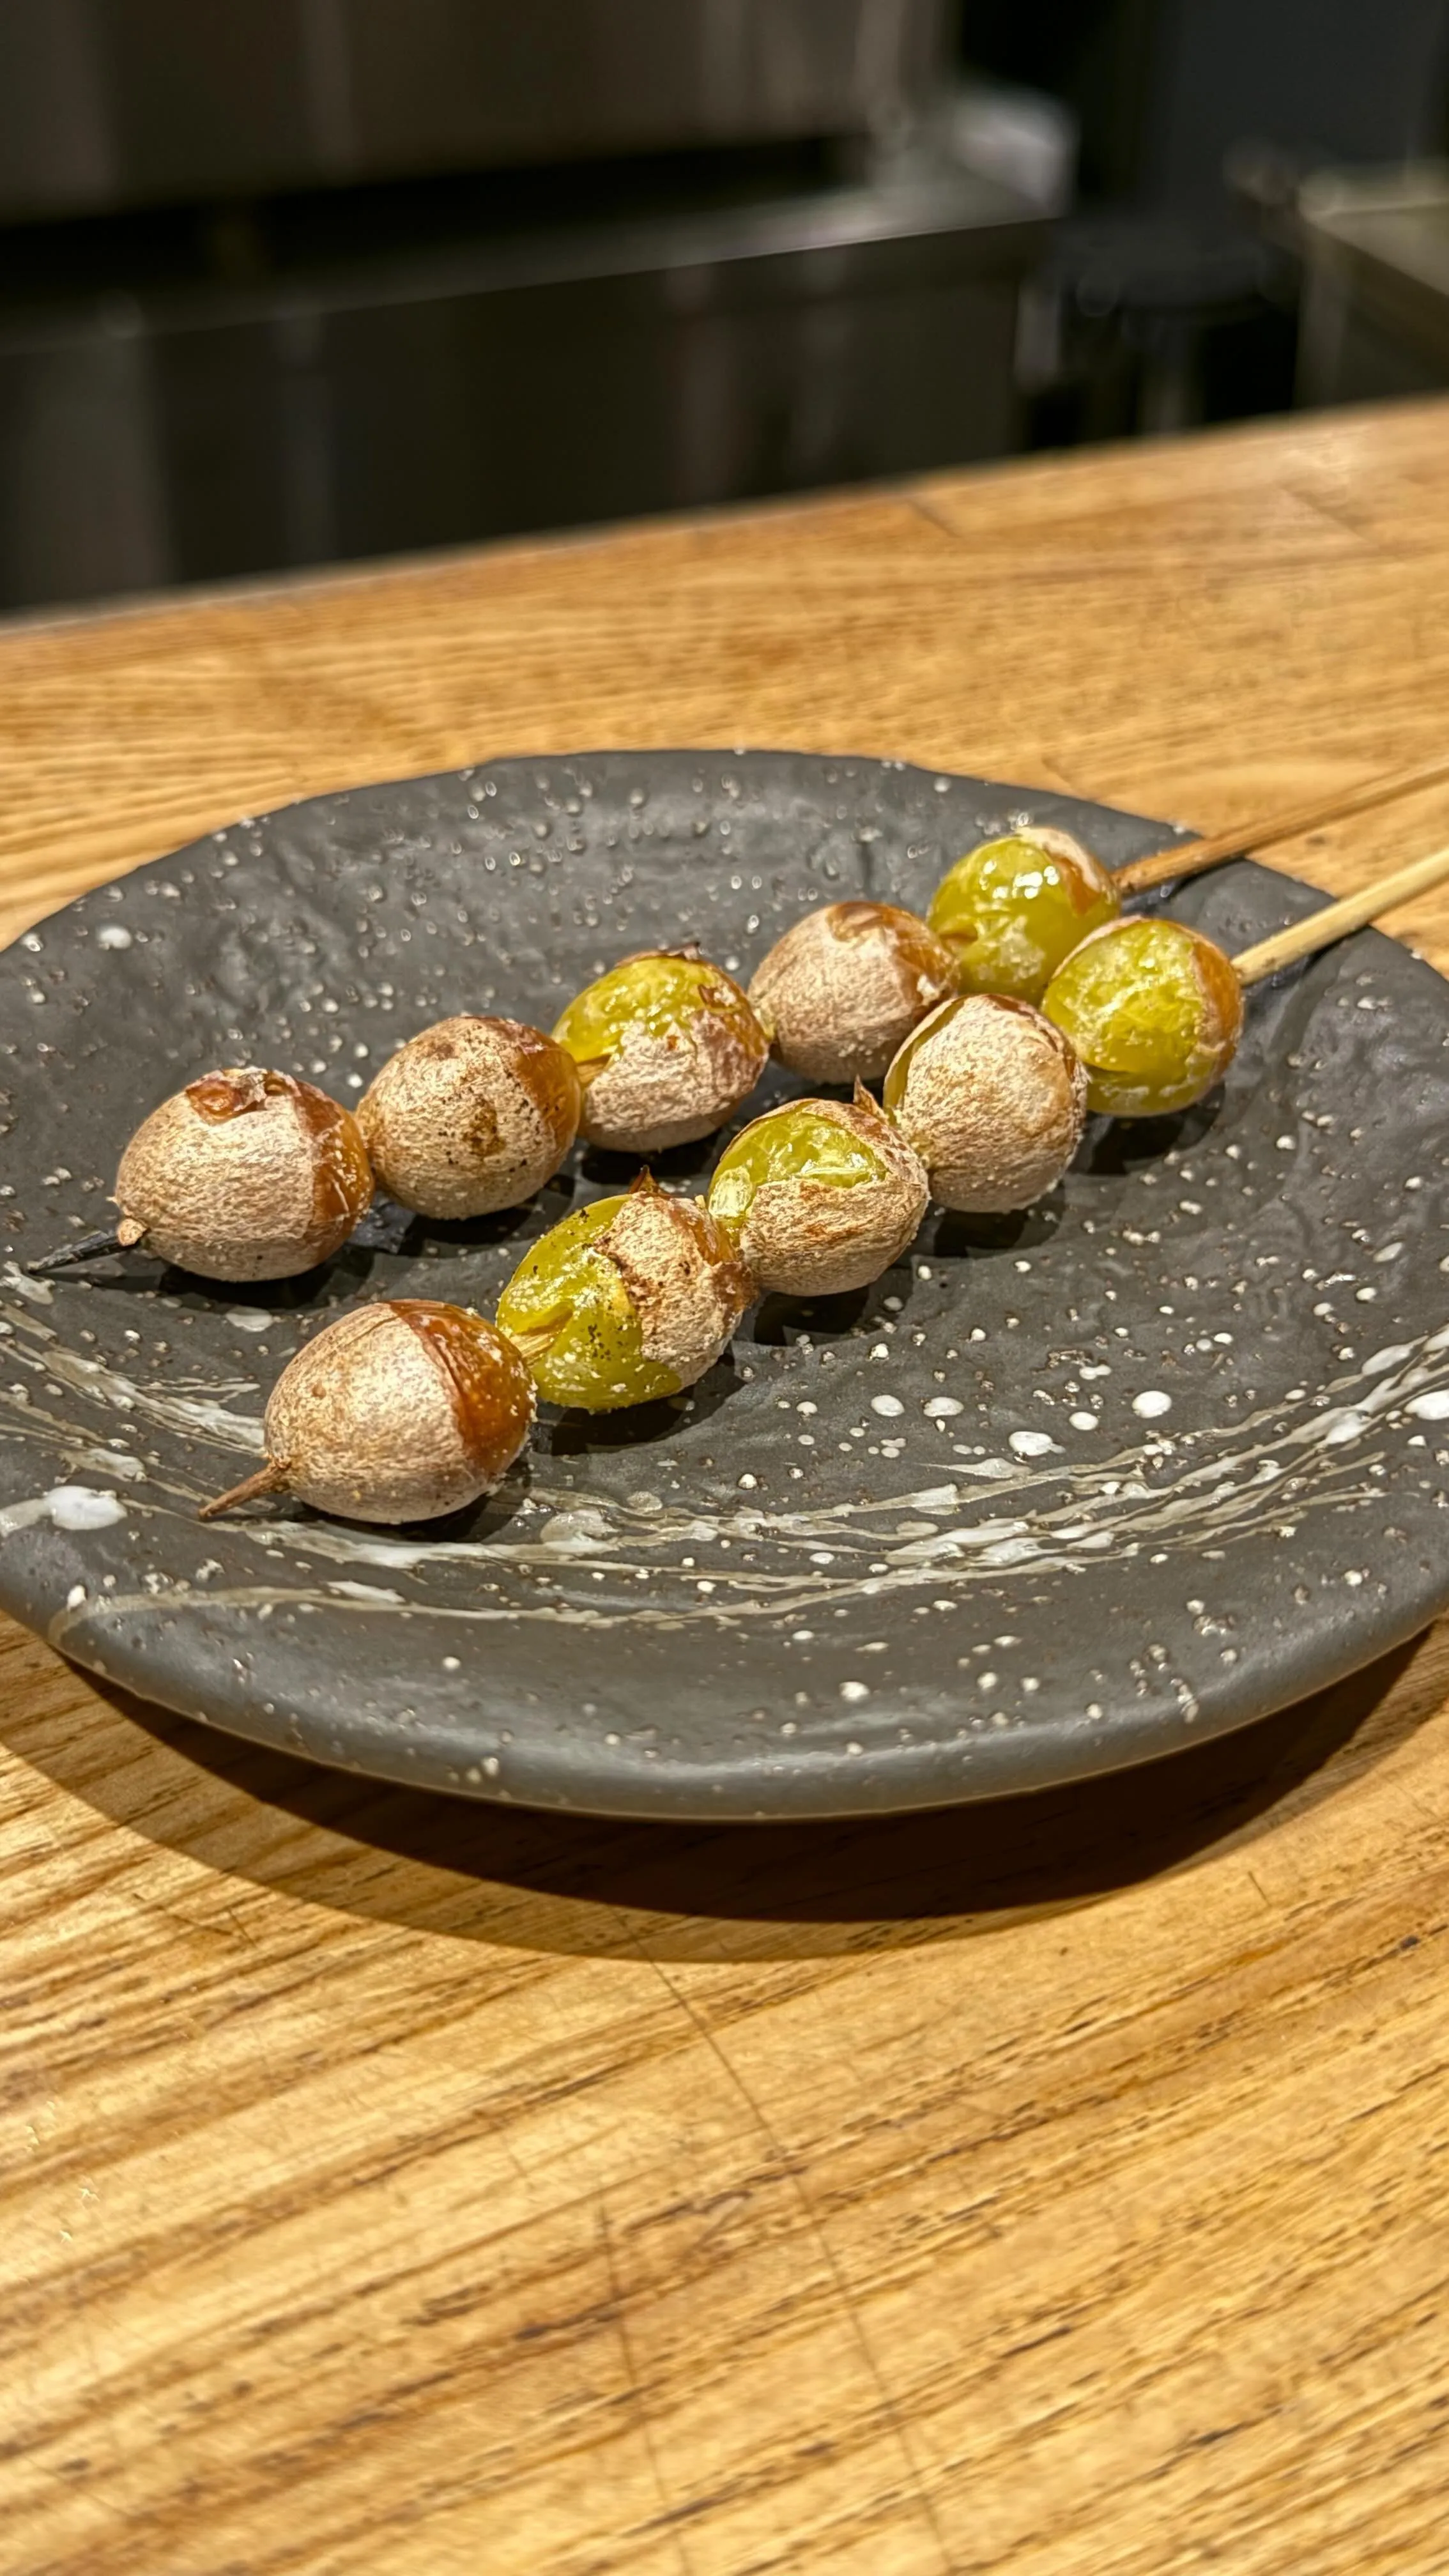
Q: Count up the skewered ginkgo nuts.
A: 10